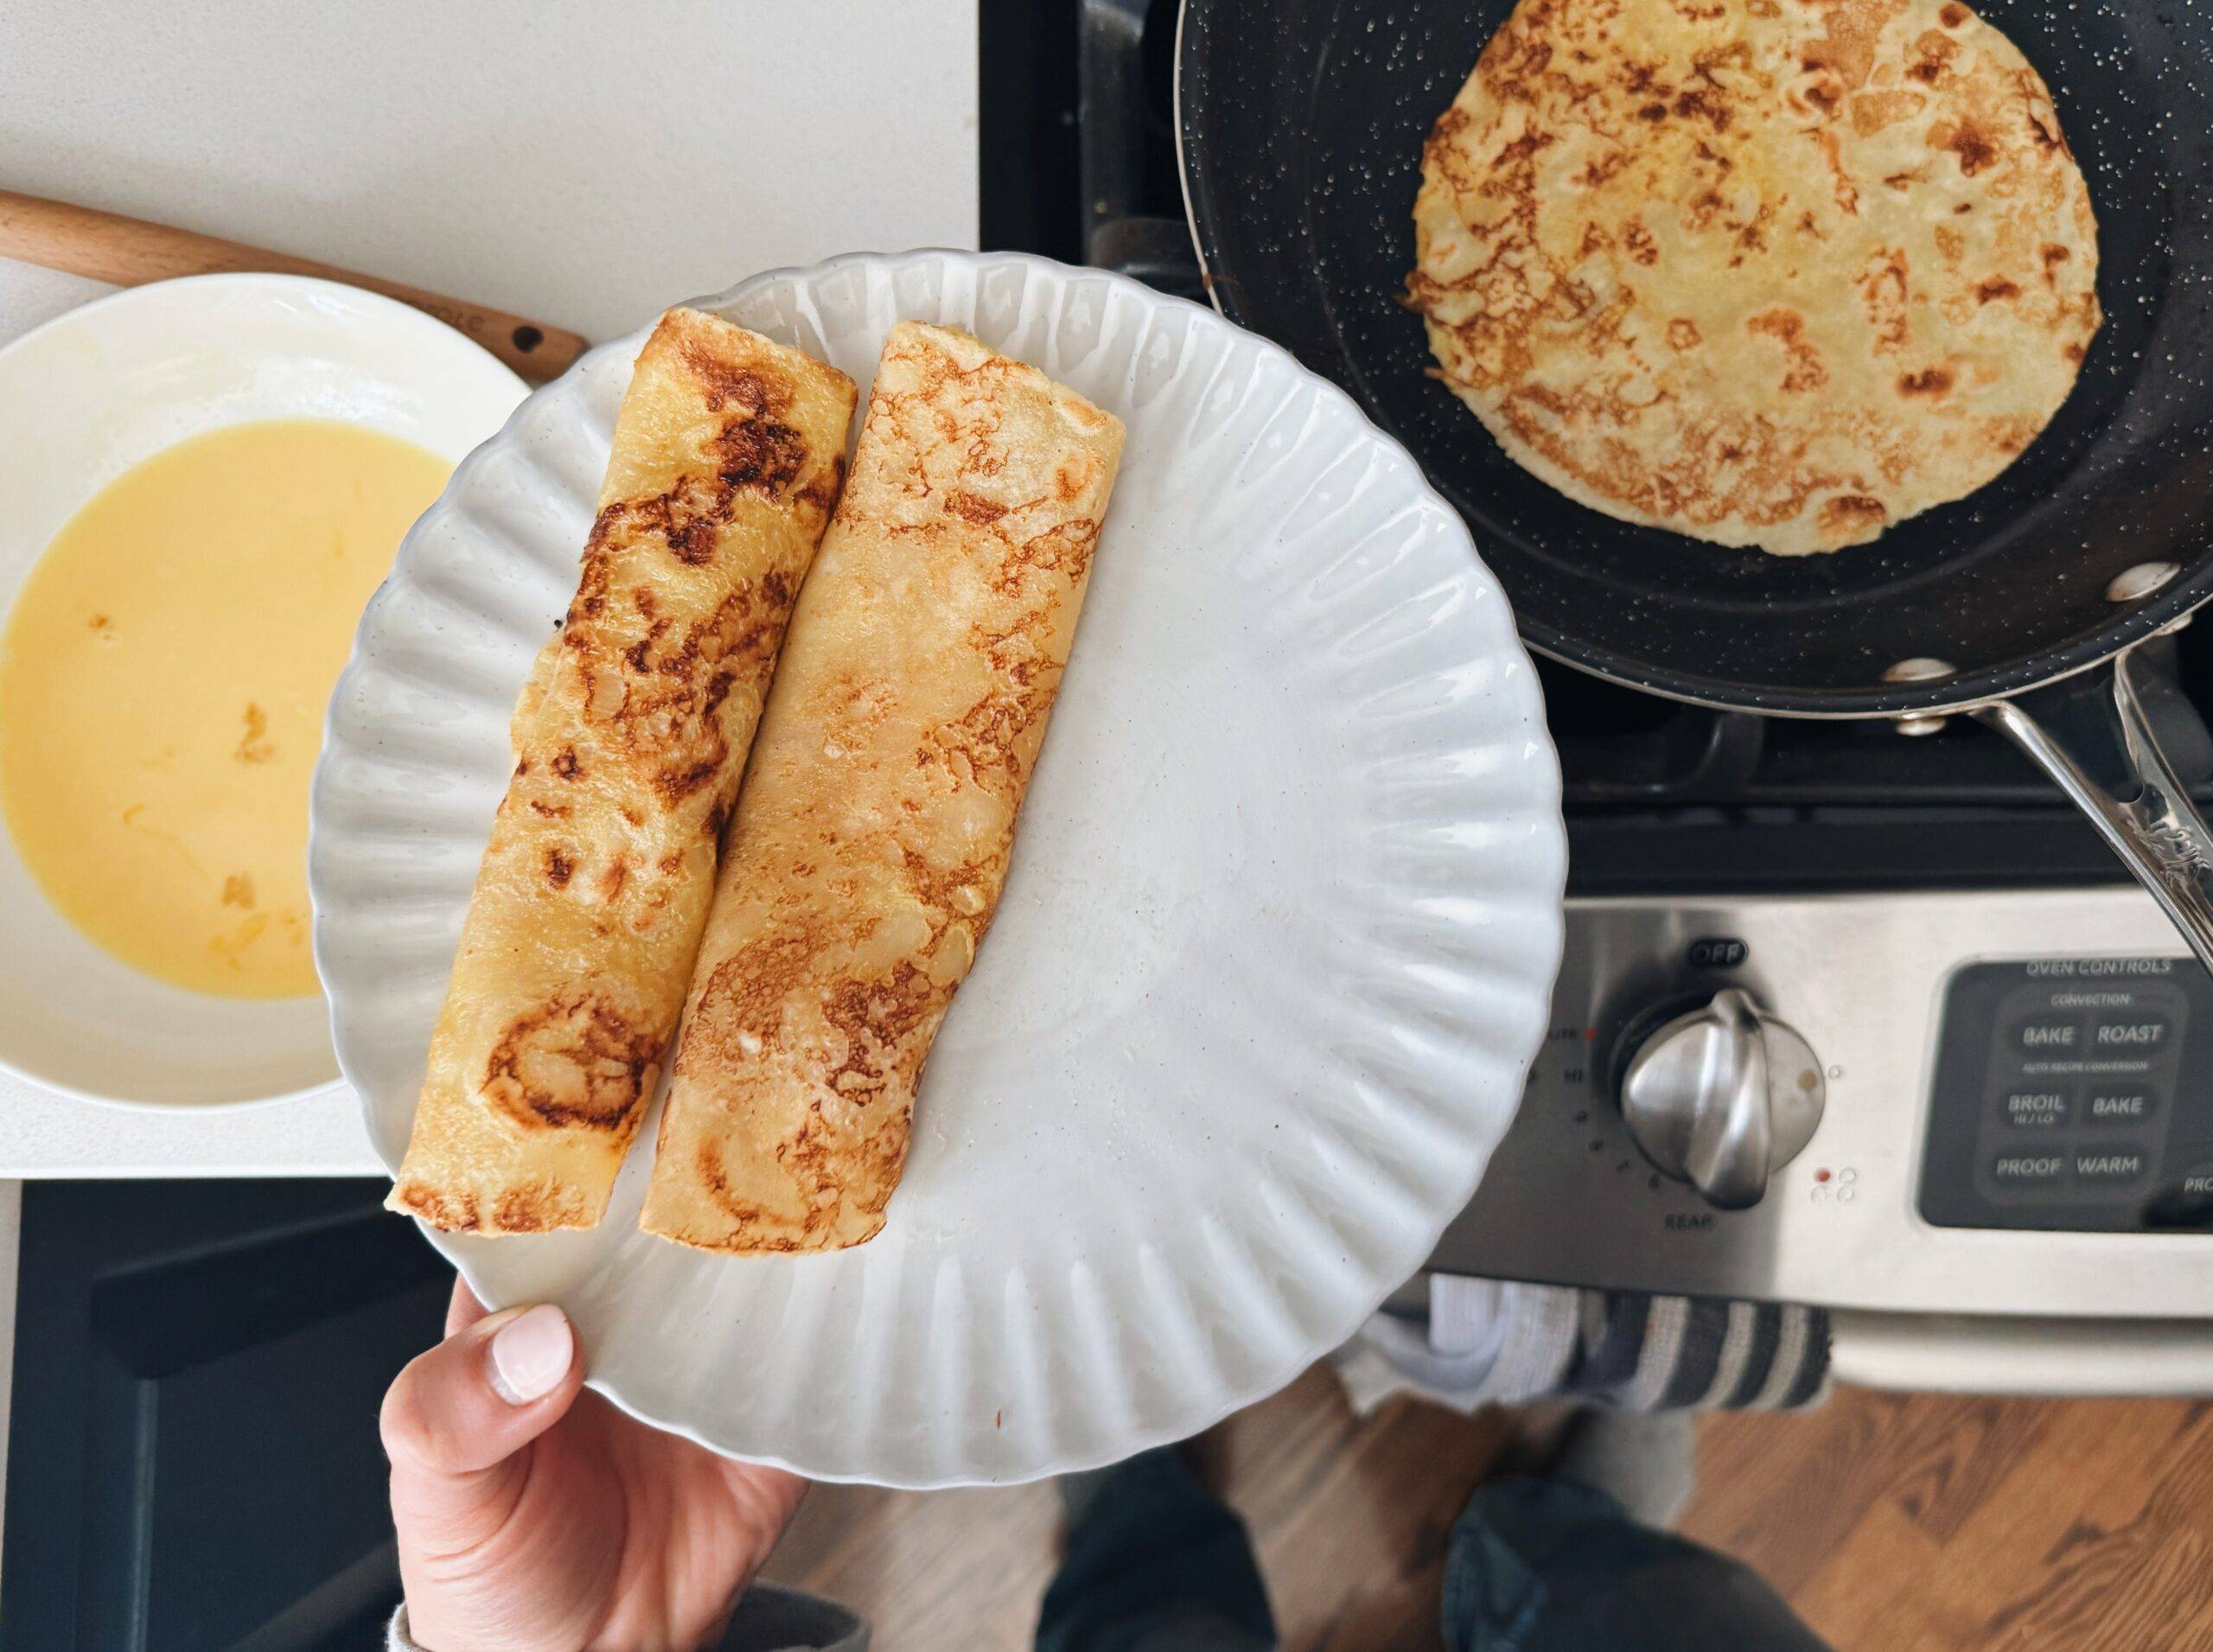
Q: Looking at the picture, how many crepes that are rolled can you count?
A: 2